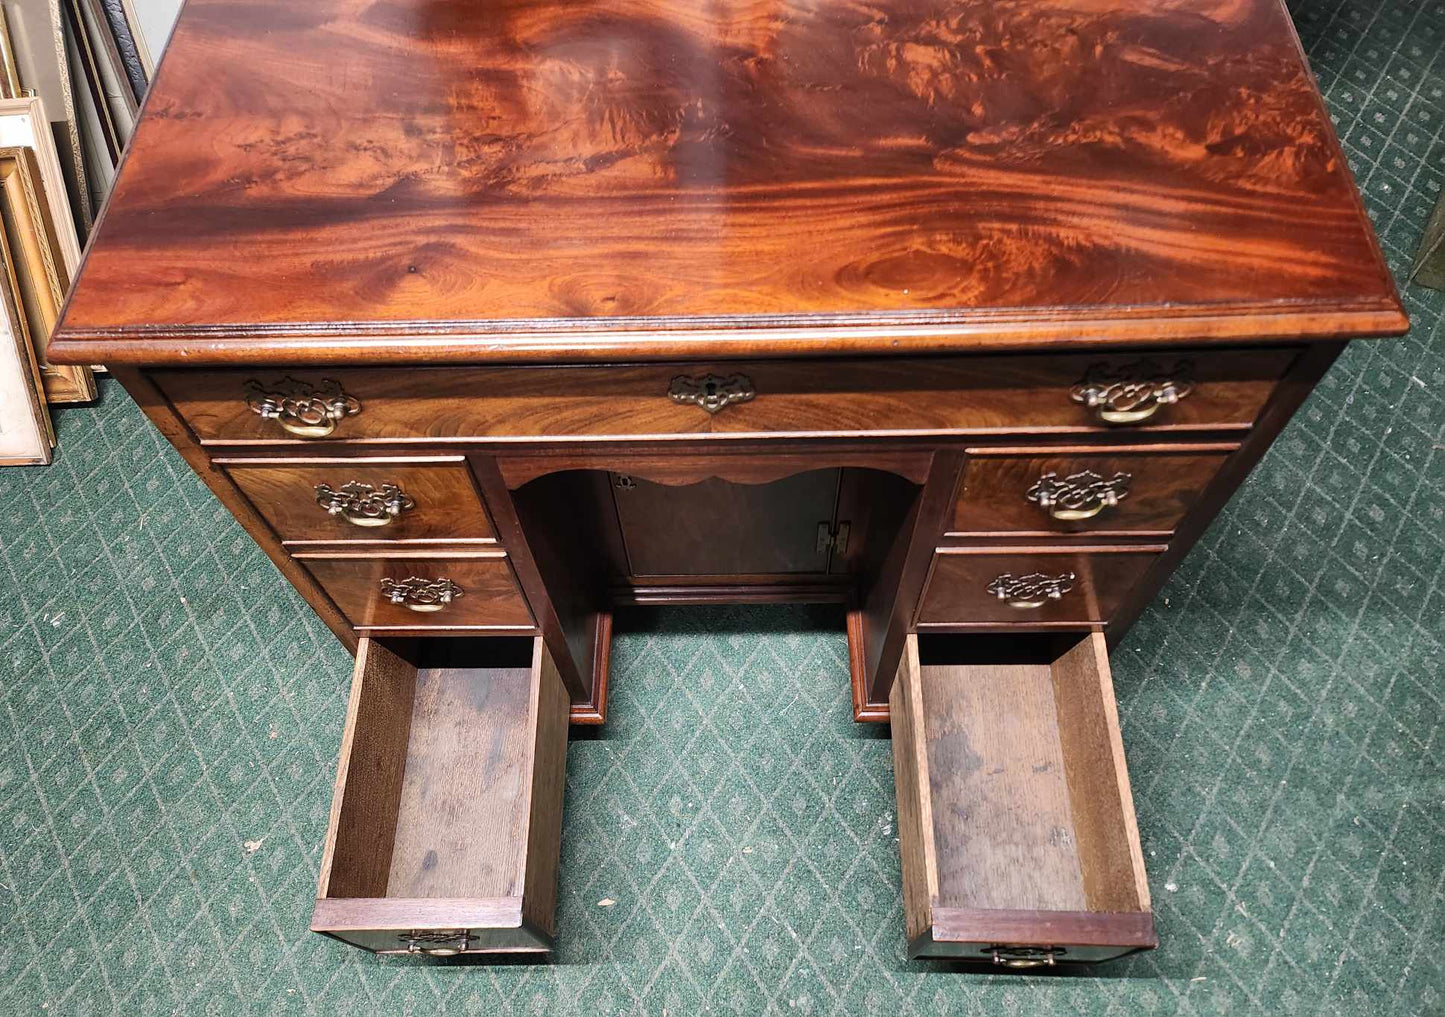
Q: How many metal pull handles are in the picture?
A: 8